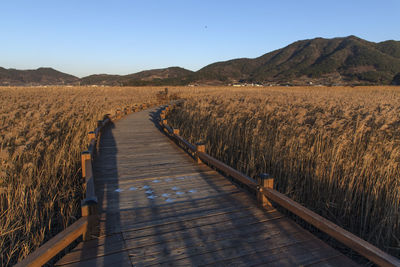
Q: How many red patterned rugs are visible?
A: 0